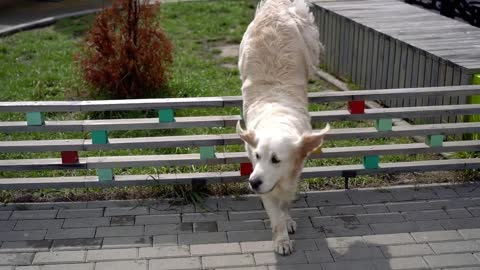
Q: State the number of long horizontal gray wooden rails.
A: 5